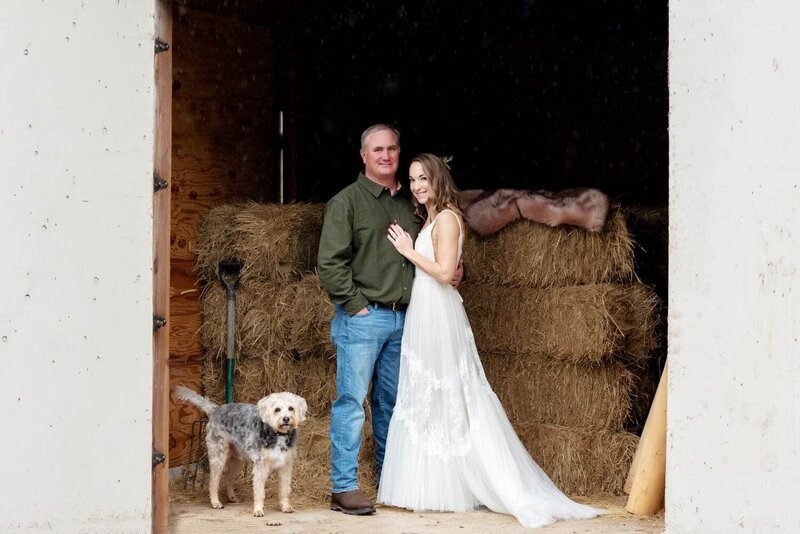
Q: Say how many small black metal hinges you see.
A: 4